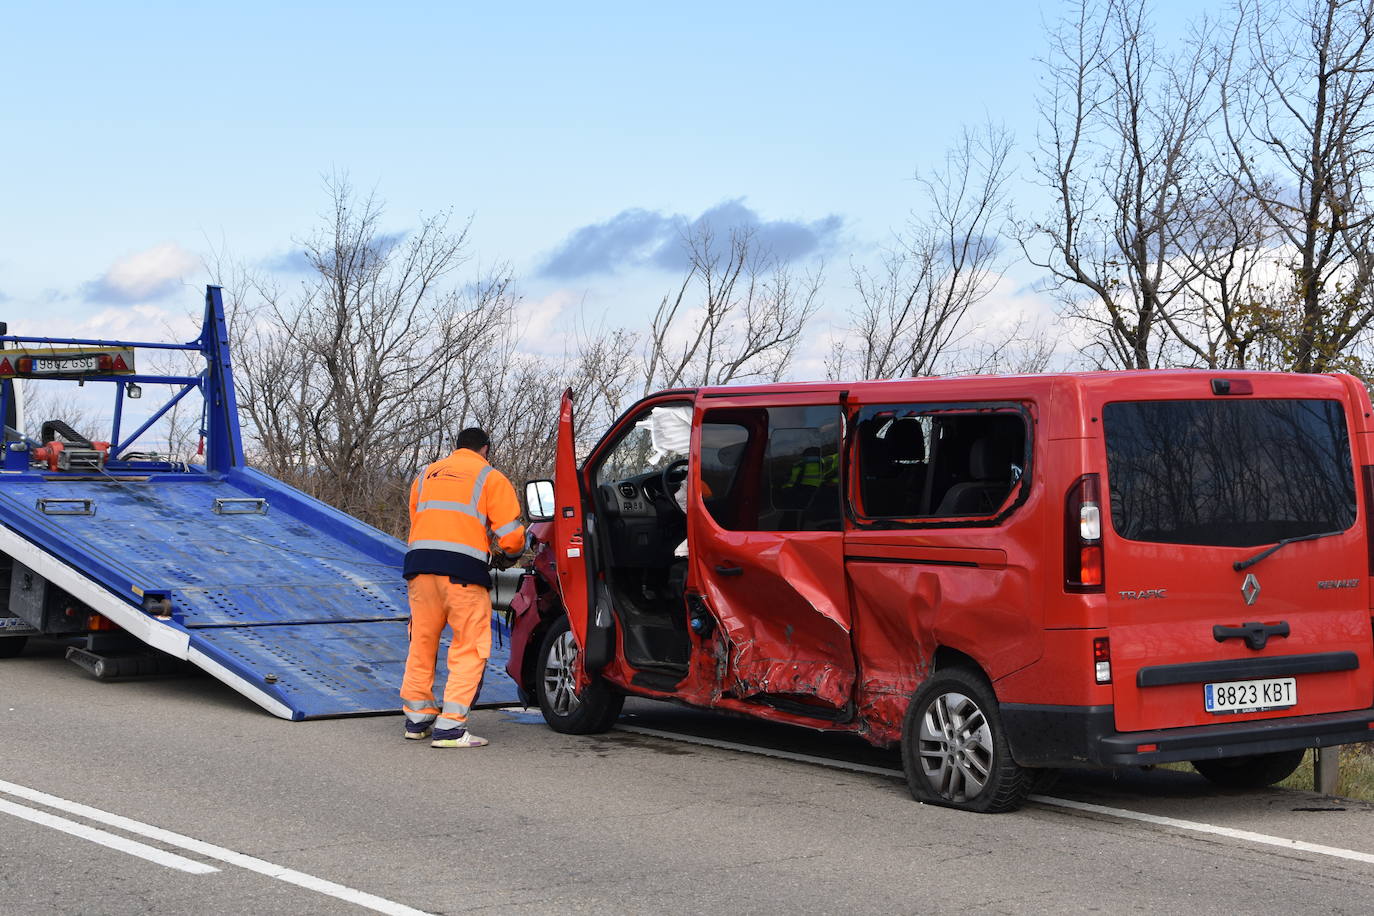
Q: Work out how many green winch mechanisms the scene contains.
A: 0